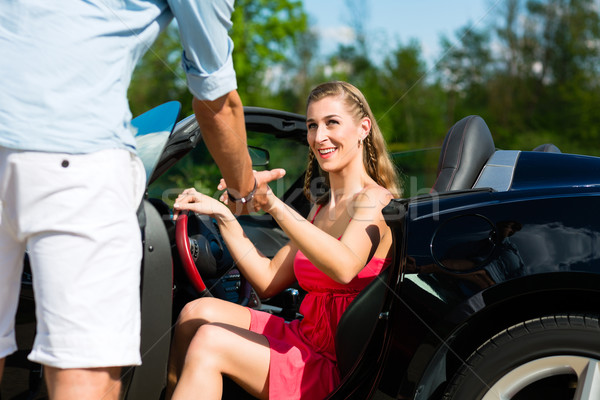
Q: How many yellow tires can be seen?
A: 0